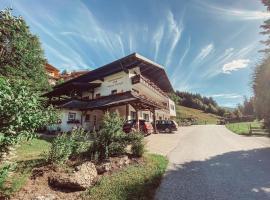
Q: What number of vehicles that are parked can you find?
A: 3